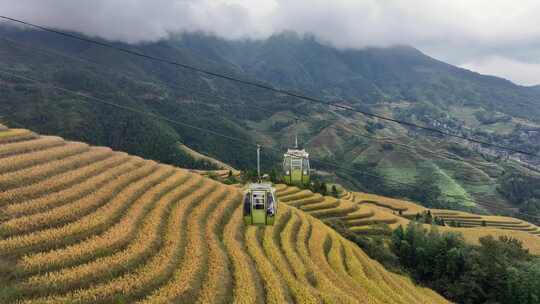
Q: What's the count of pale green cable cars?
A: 2